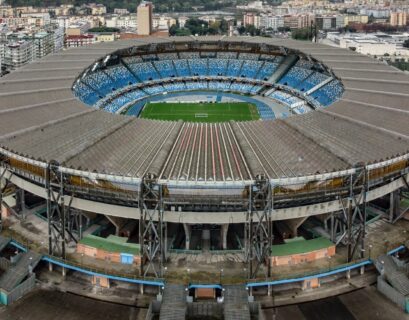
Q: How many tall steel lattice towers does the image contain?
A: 4